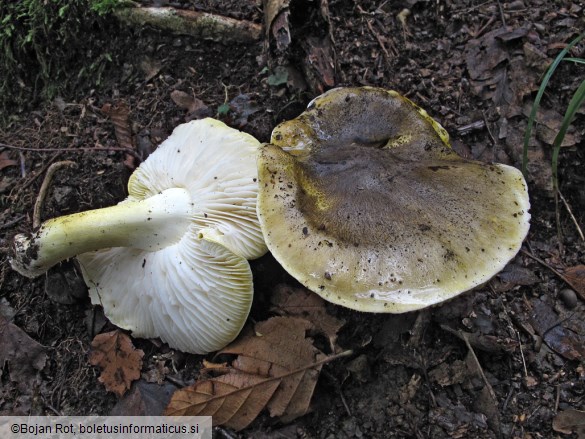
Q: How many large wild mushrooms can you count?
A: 2